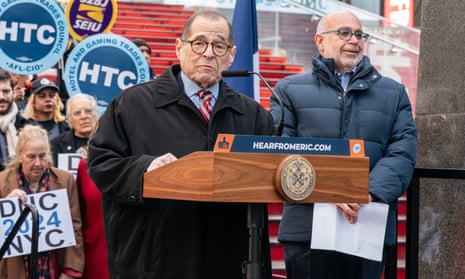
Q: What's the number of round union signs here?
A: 3